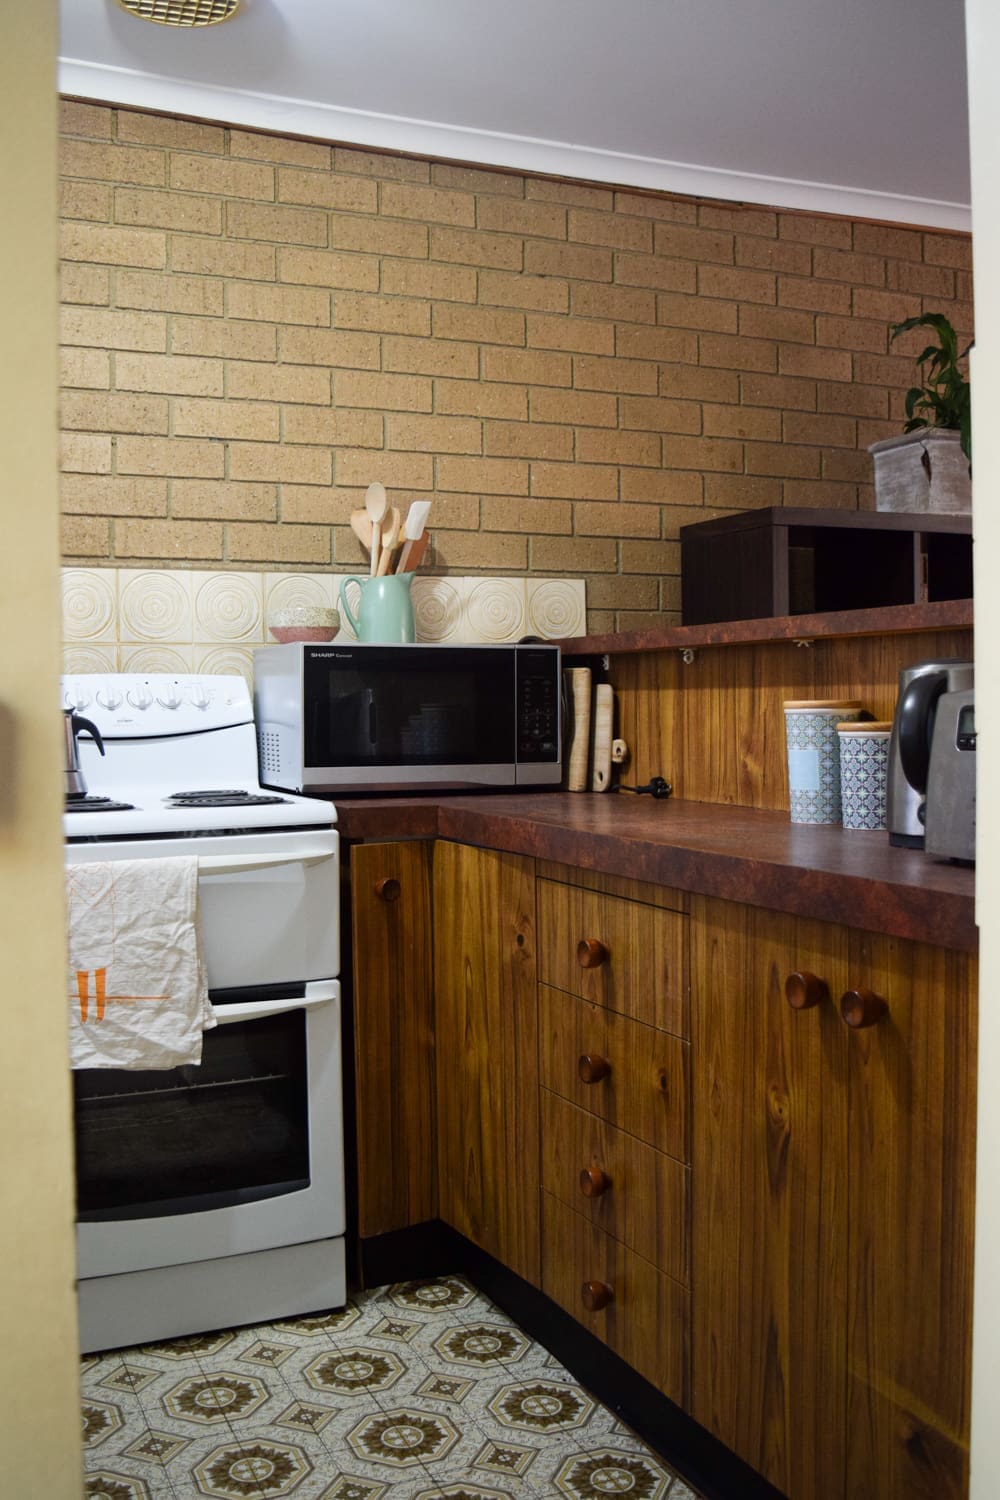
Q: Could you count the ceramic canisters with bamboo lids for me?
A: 2